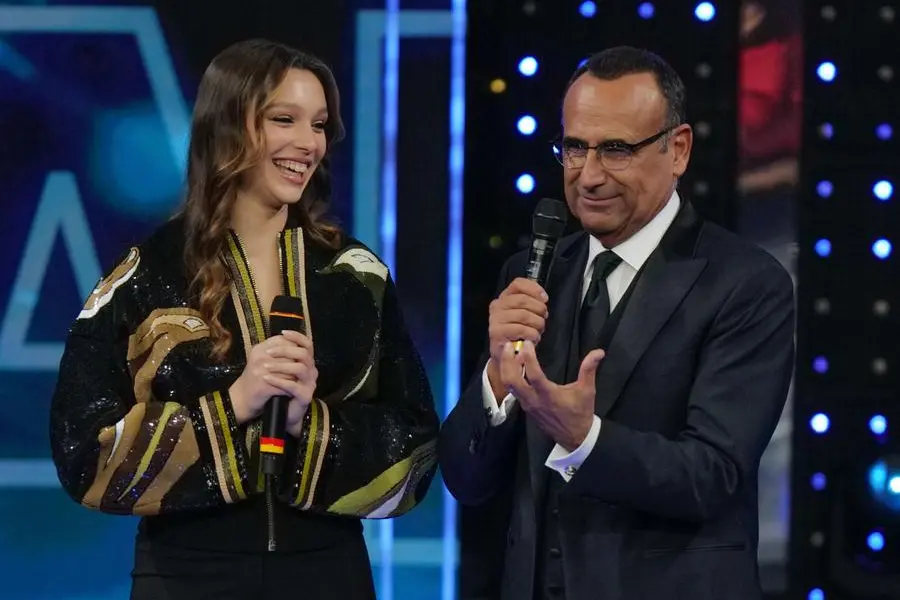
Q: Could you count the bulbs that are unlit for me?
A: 11